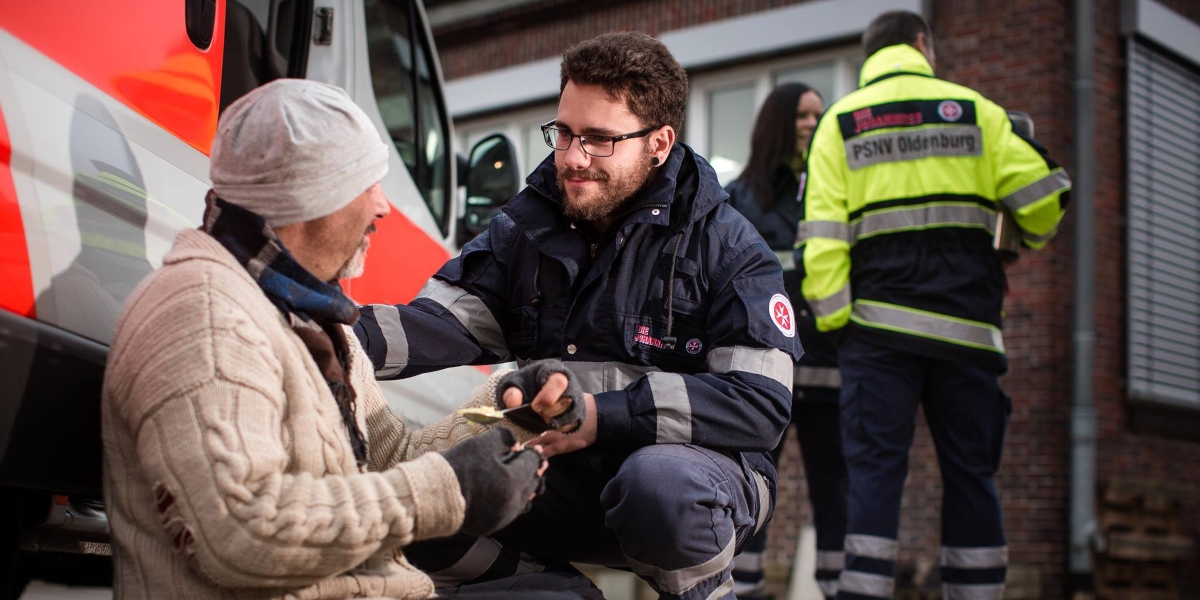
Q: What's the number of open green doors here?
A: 0